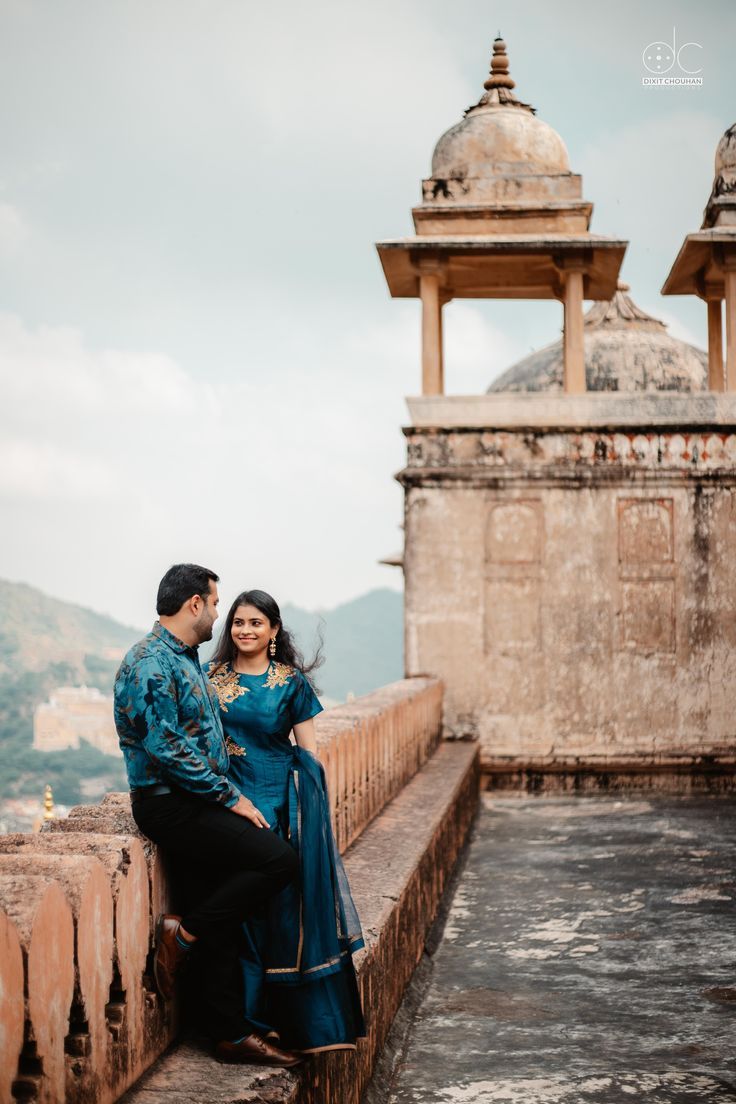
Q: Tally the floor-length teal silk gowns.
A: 1